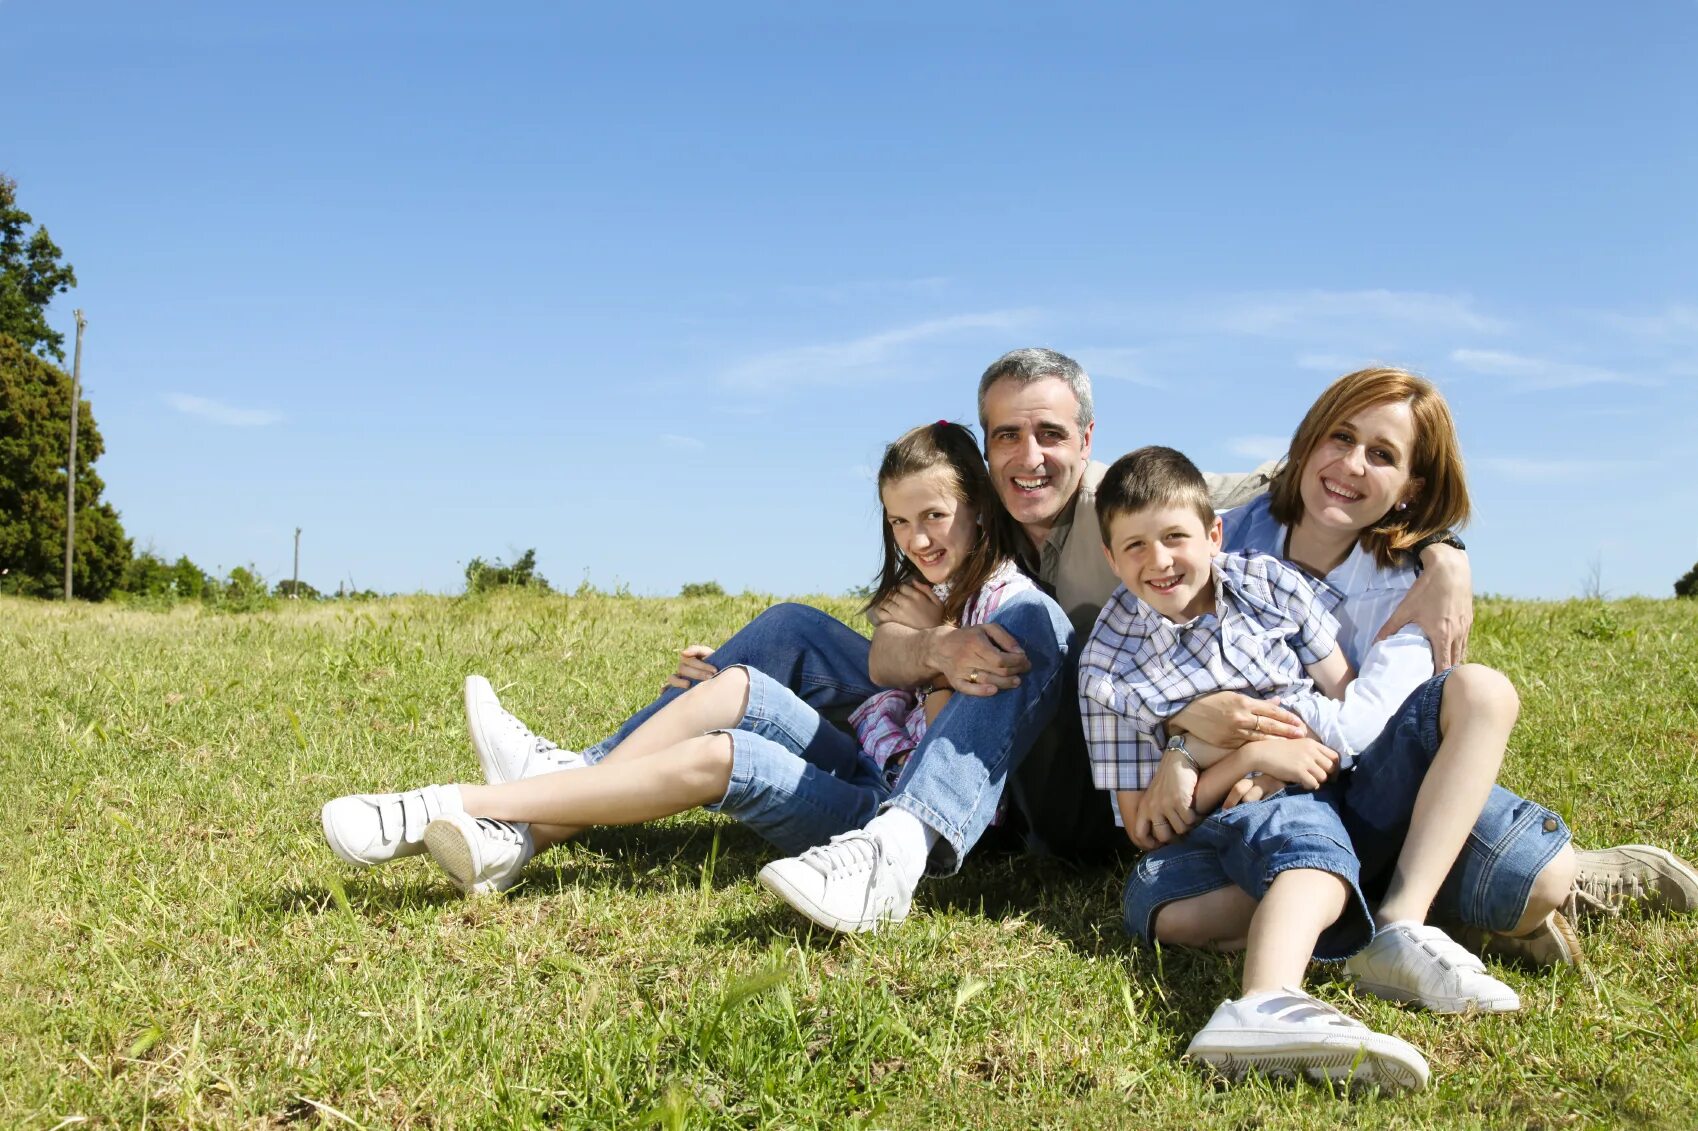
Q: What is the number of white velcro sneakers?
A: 4